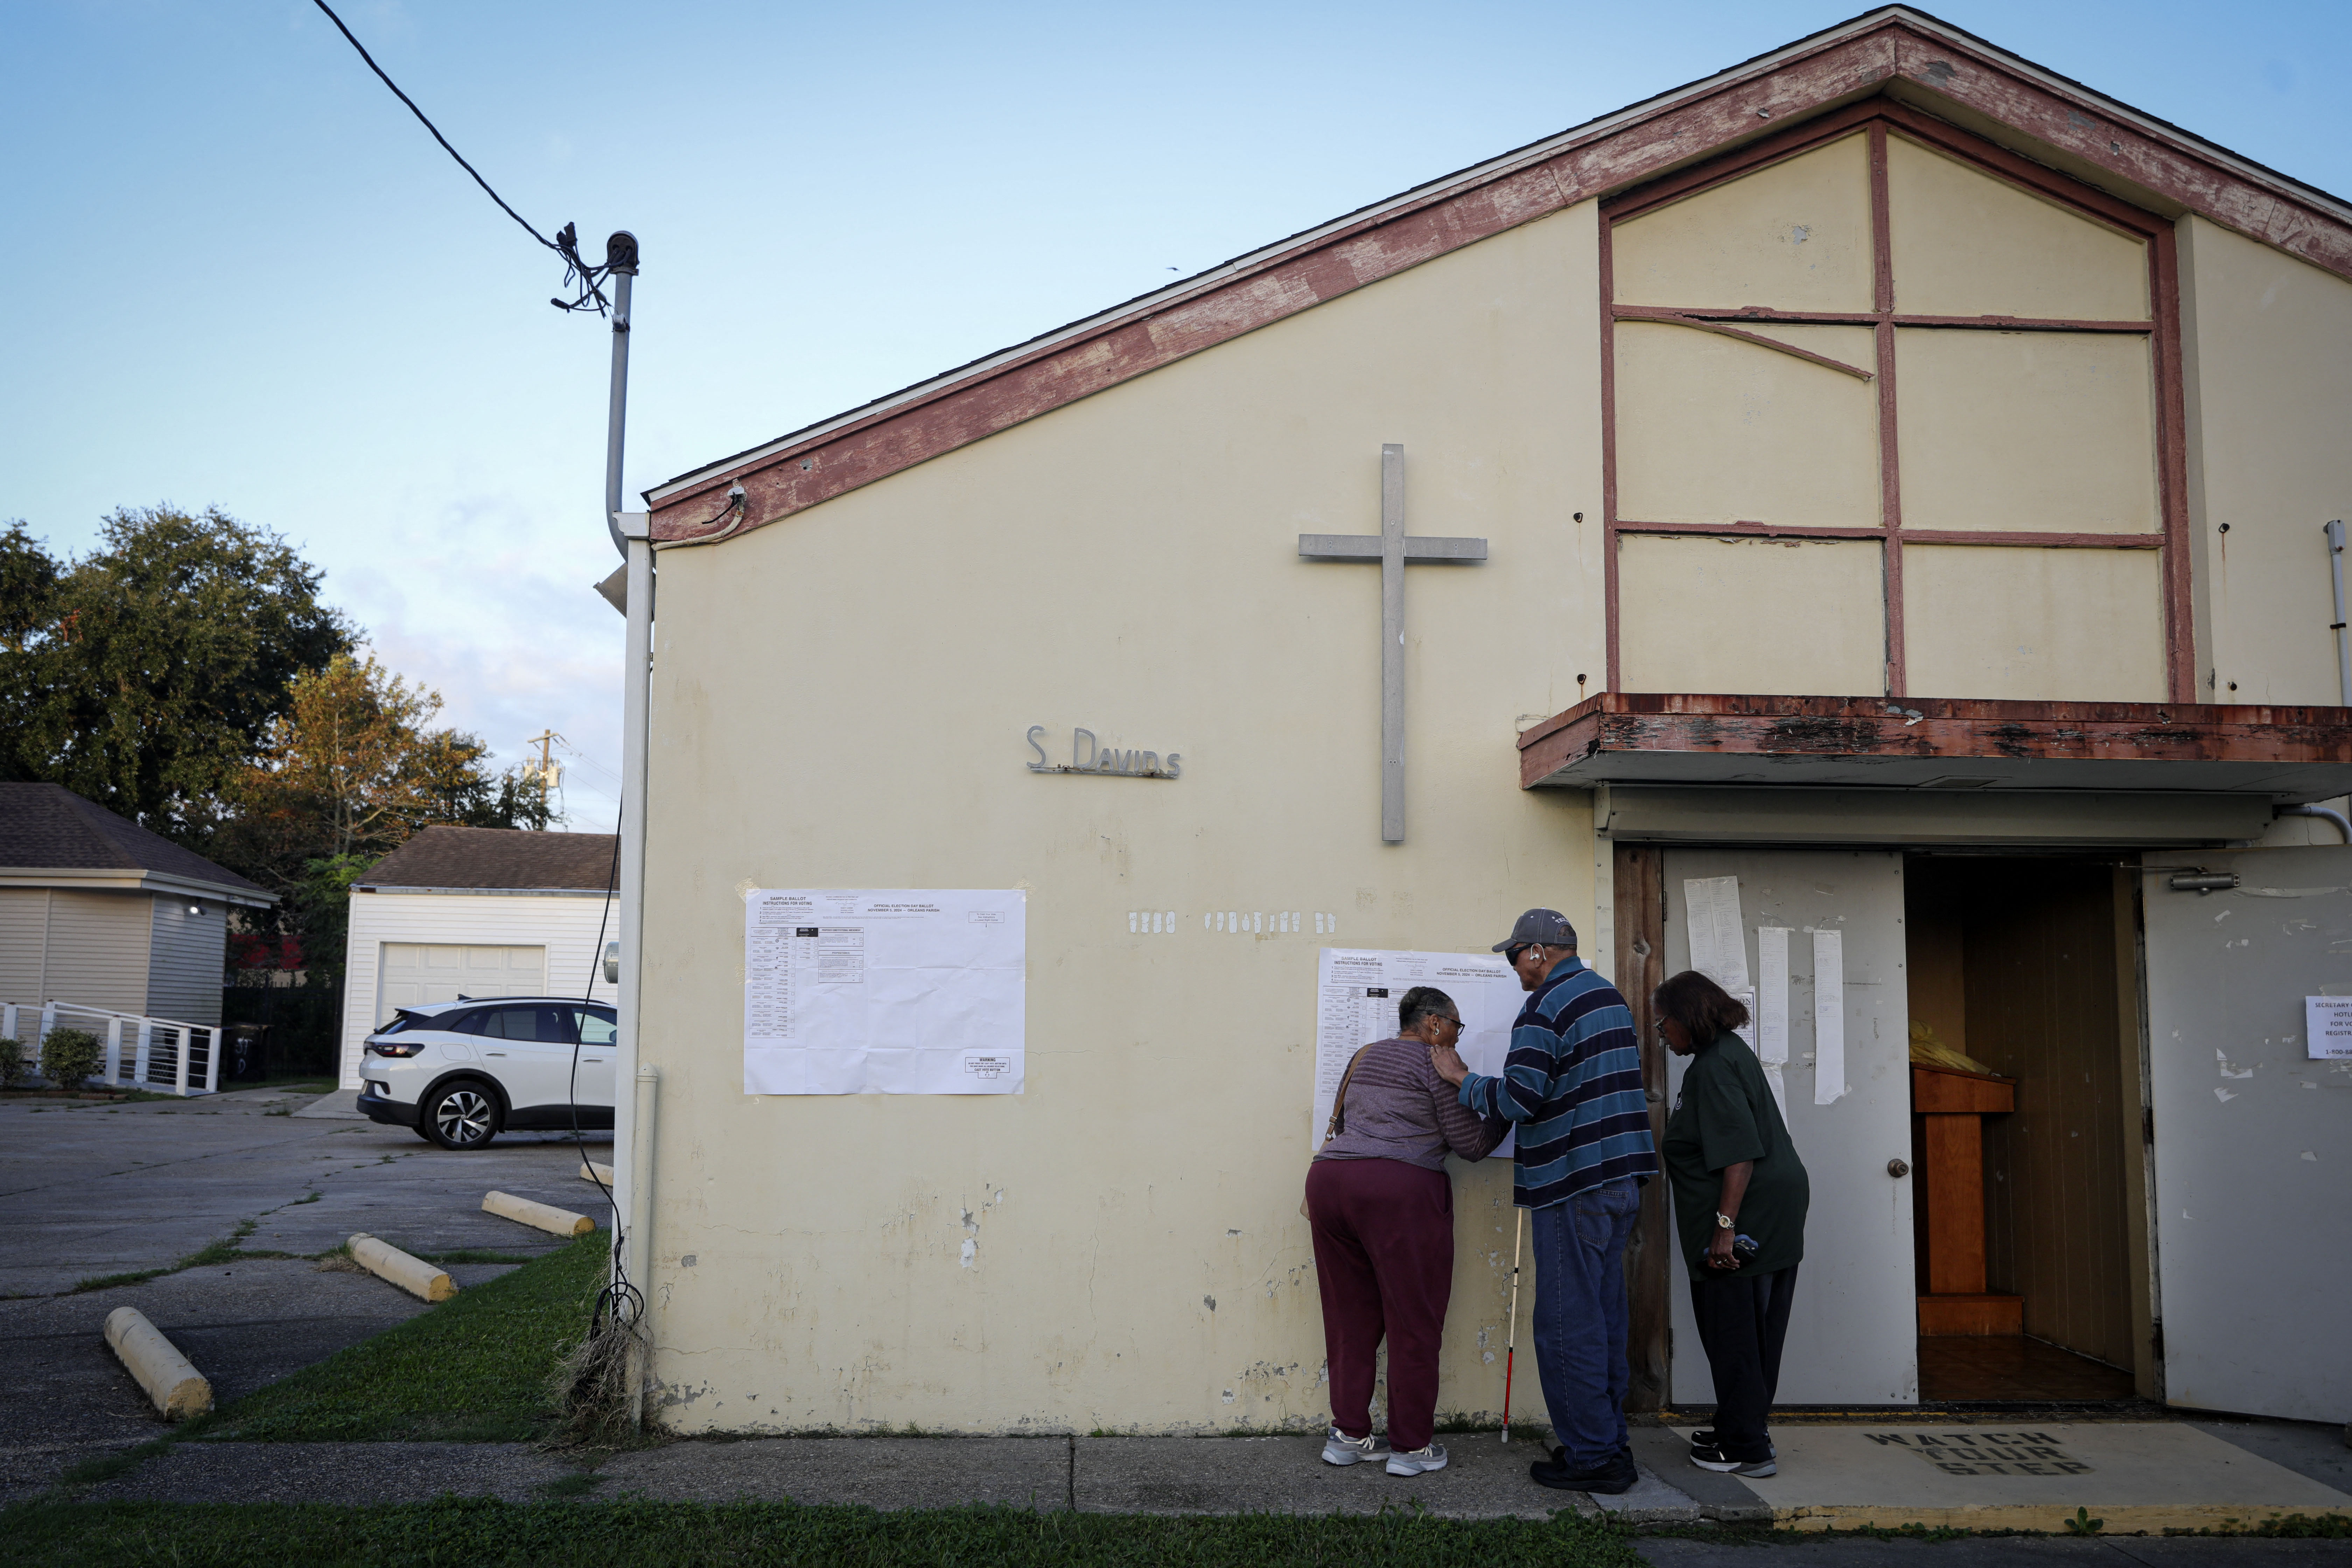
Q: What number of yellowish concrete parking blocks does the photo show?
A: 4